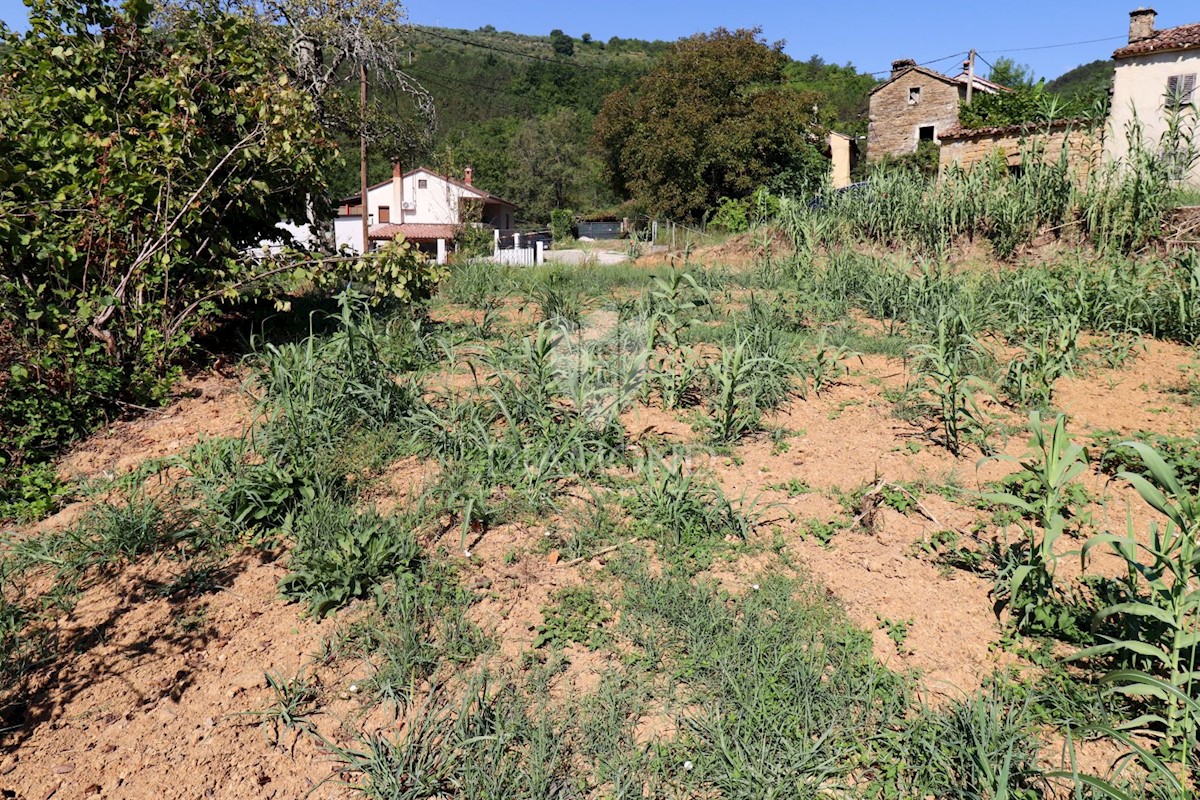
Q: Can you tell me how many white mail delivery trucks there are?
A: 0